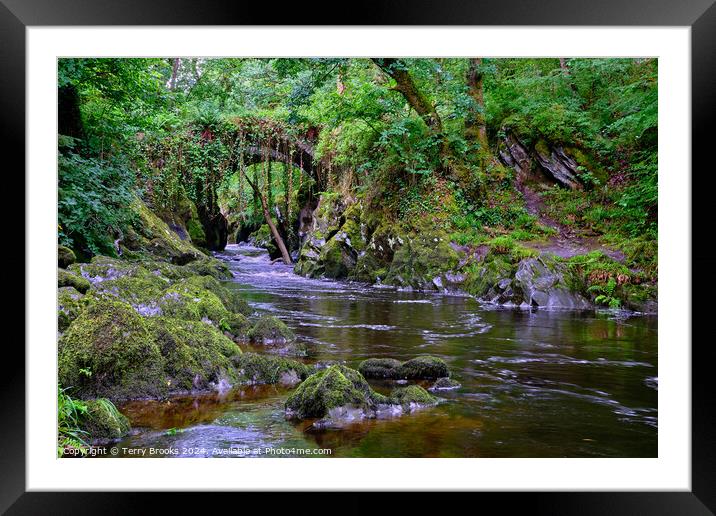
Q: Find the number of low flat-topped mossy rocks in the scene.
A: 2